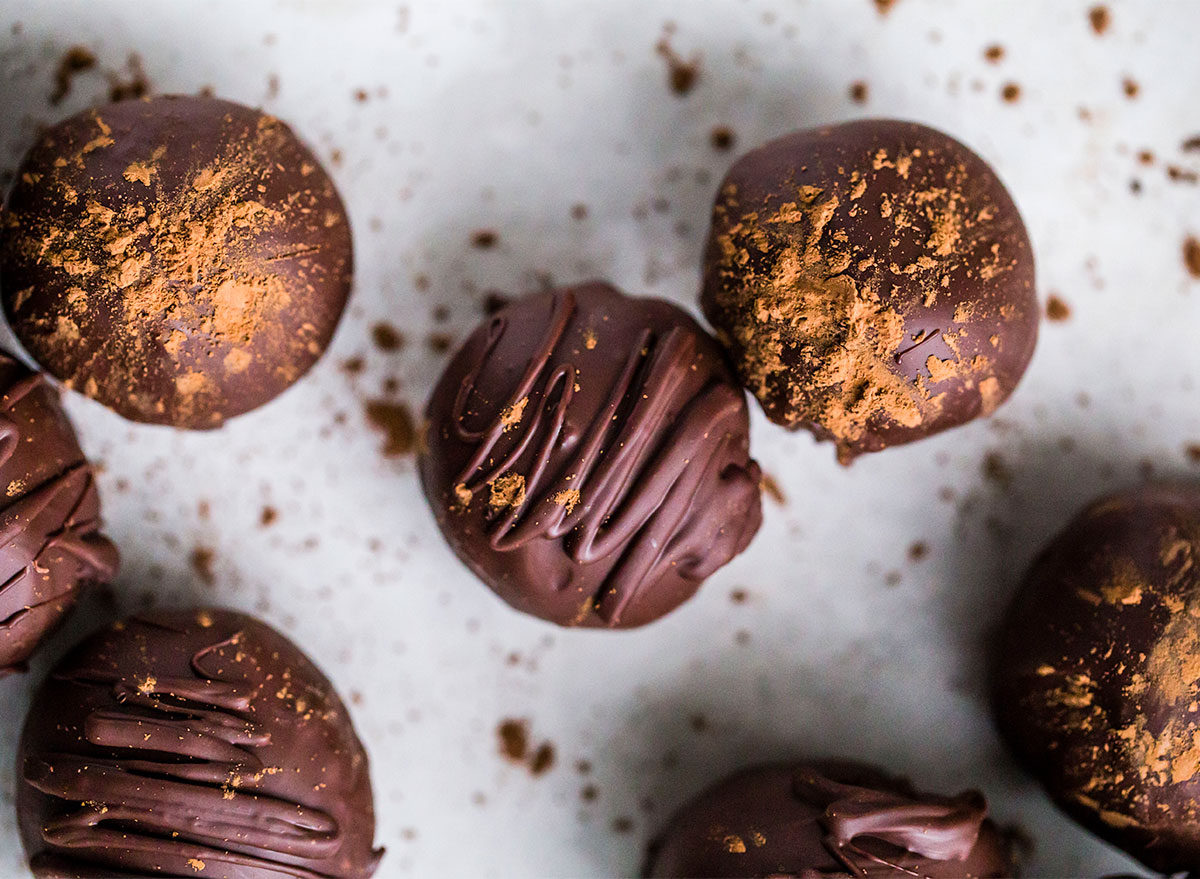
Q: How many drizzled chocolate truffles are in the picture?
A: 4